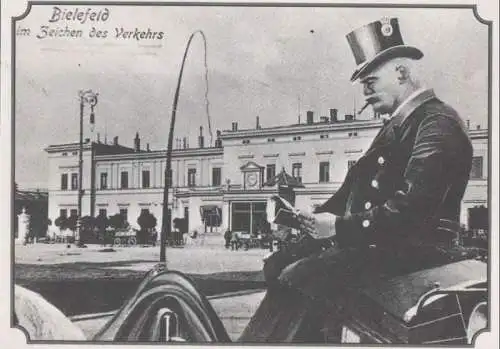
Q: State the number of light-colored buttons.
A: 4